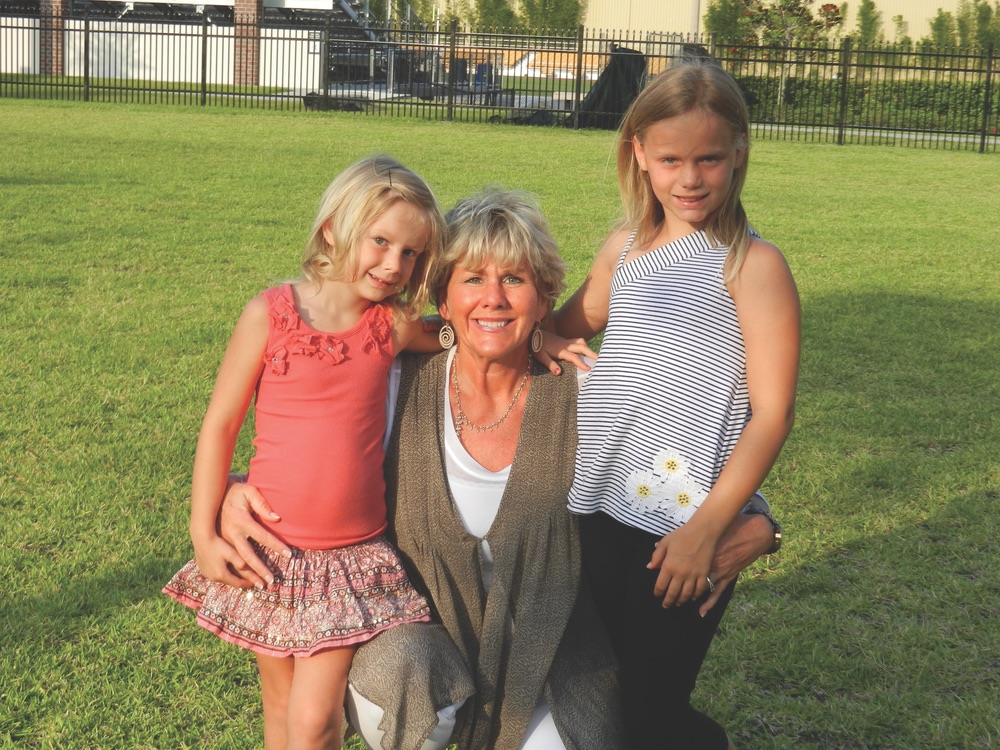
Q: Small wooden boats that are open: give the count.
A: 0